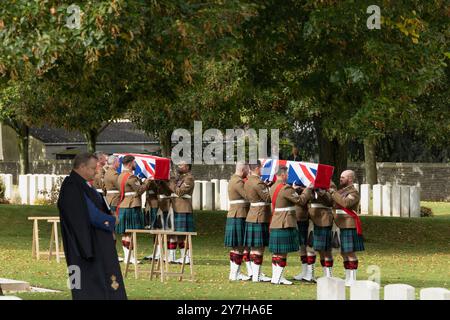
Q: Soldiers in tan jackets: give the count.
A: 12